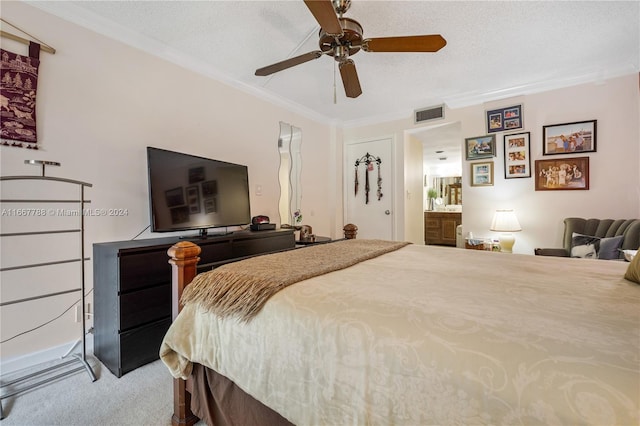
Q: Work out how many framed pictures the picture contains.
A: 6